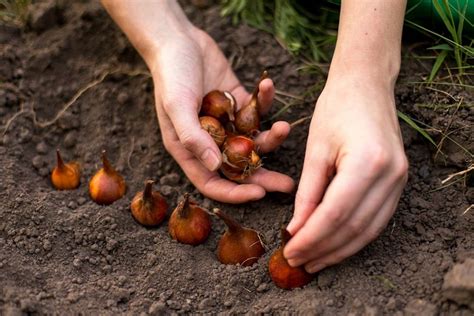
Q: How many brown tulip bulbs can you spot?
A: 11